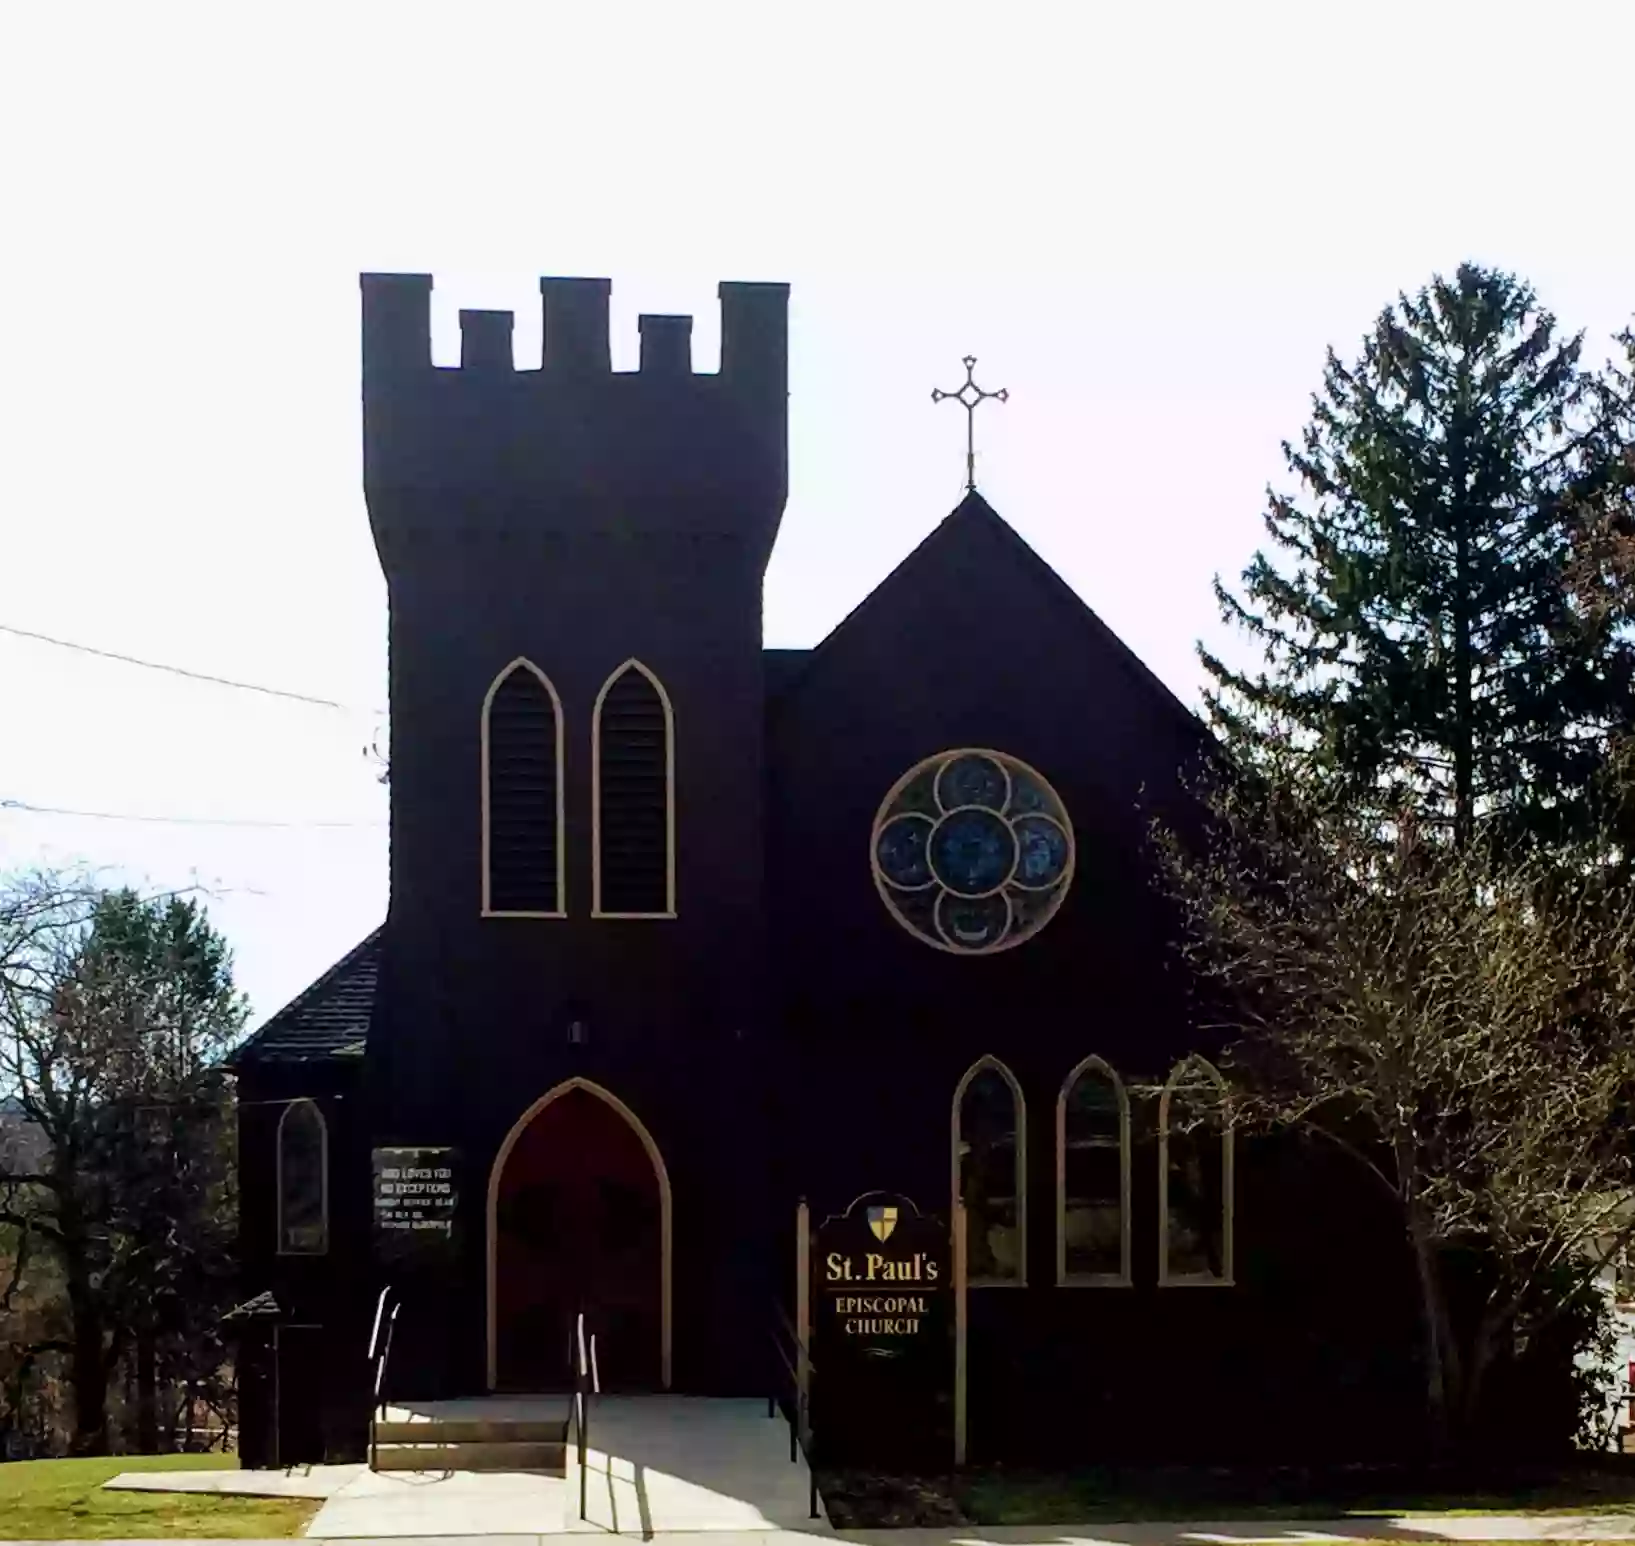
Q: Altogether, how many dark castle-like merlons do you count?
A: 5